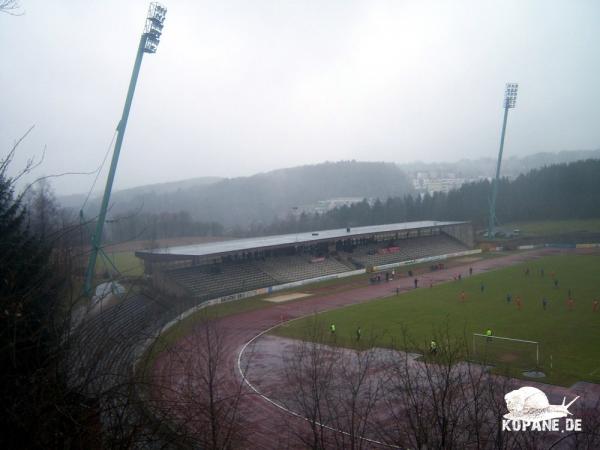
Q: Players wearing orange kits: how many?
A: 5